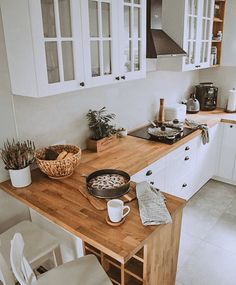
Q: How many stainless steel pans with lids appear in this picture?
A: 2